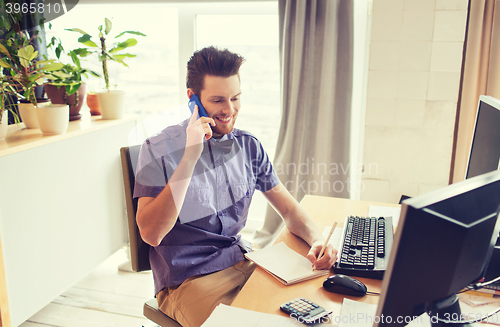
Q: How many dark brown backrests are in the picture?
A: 1